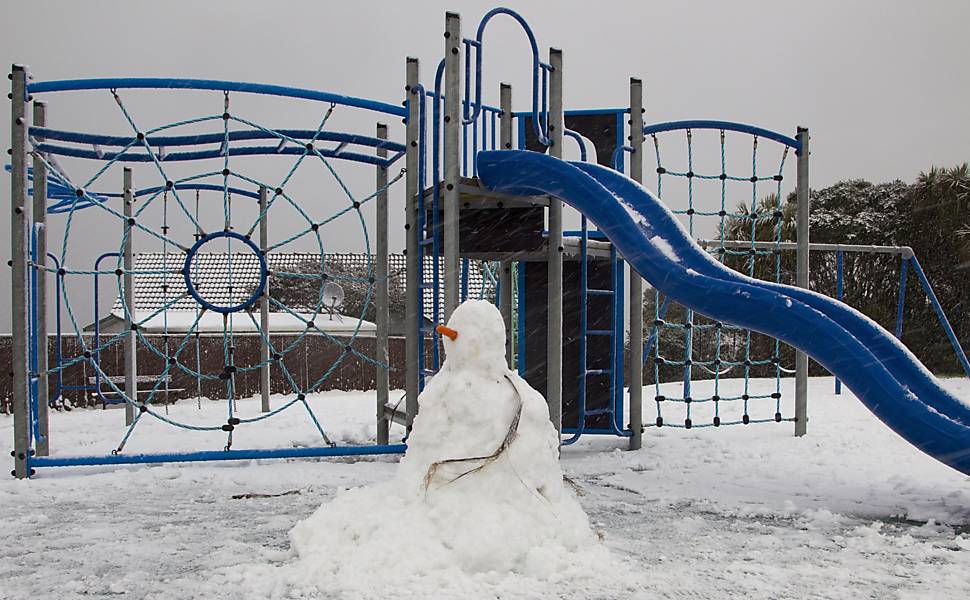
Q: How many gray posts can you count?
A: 11